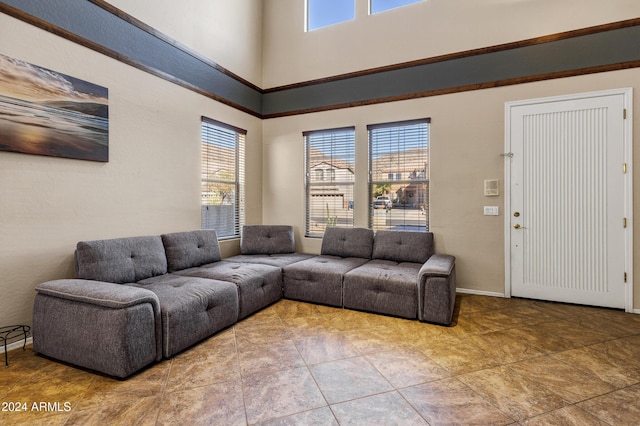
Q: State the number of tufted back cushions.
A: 5